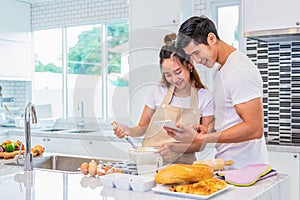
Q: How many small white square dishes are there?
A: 3